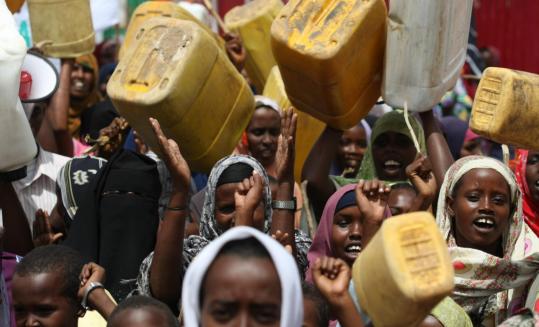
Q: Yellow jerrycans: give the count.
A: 8